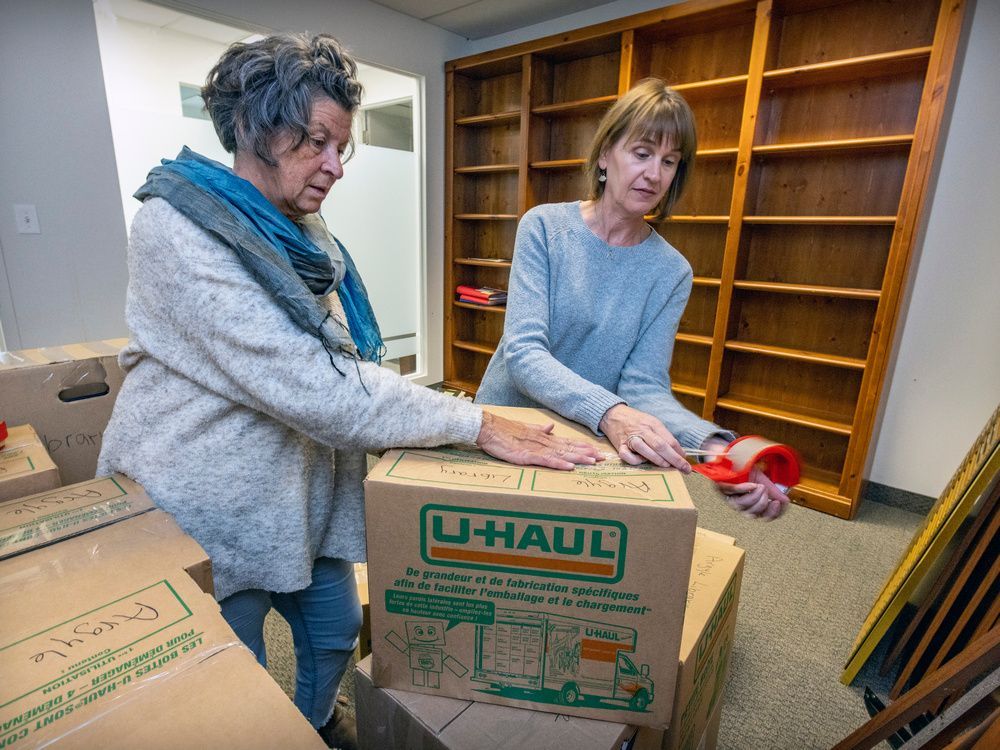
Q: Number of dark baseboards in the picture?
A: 1